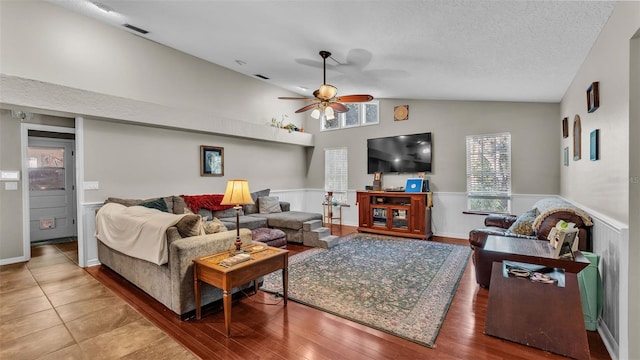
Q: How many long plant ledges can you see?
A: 1